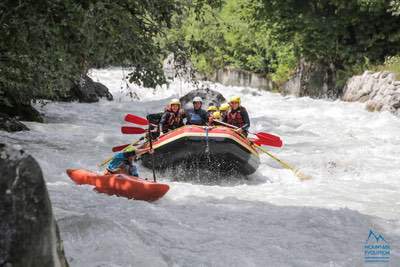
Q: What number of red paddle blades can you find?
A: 5